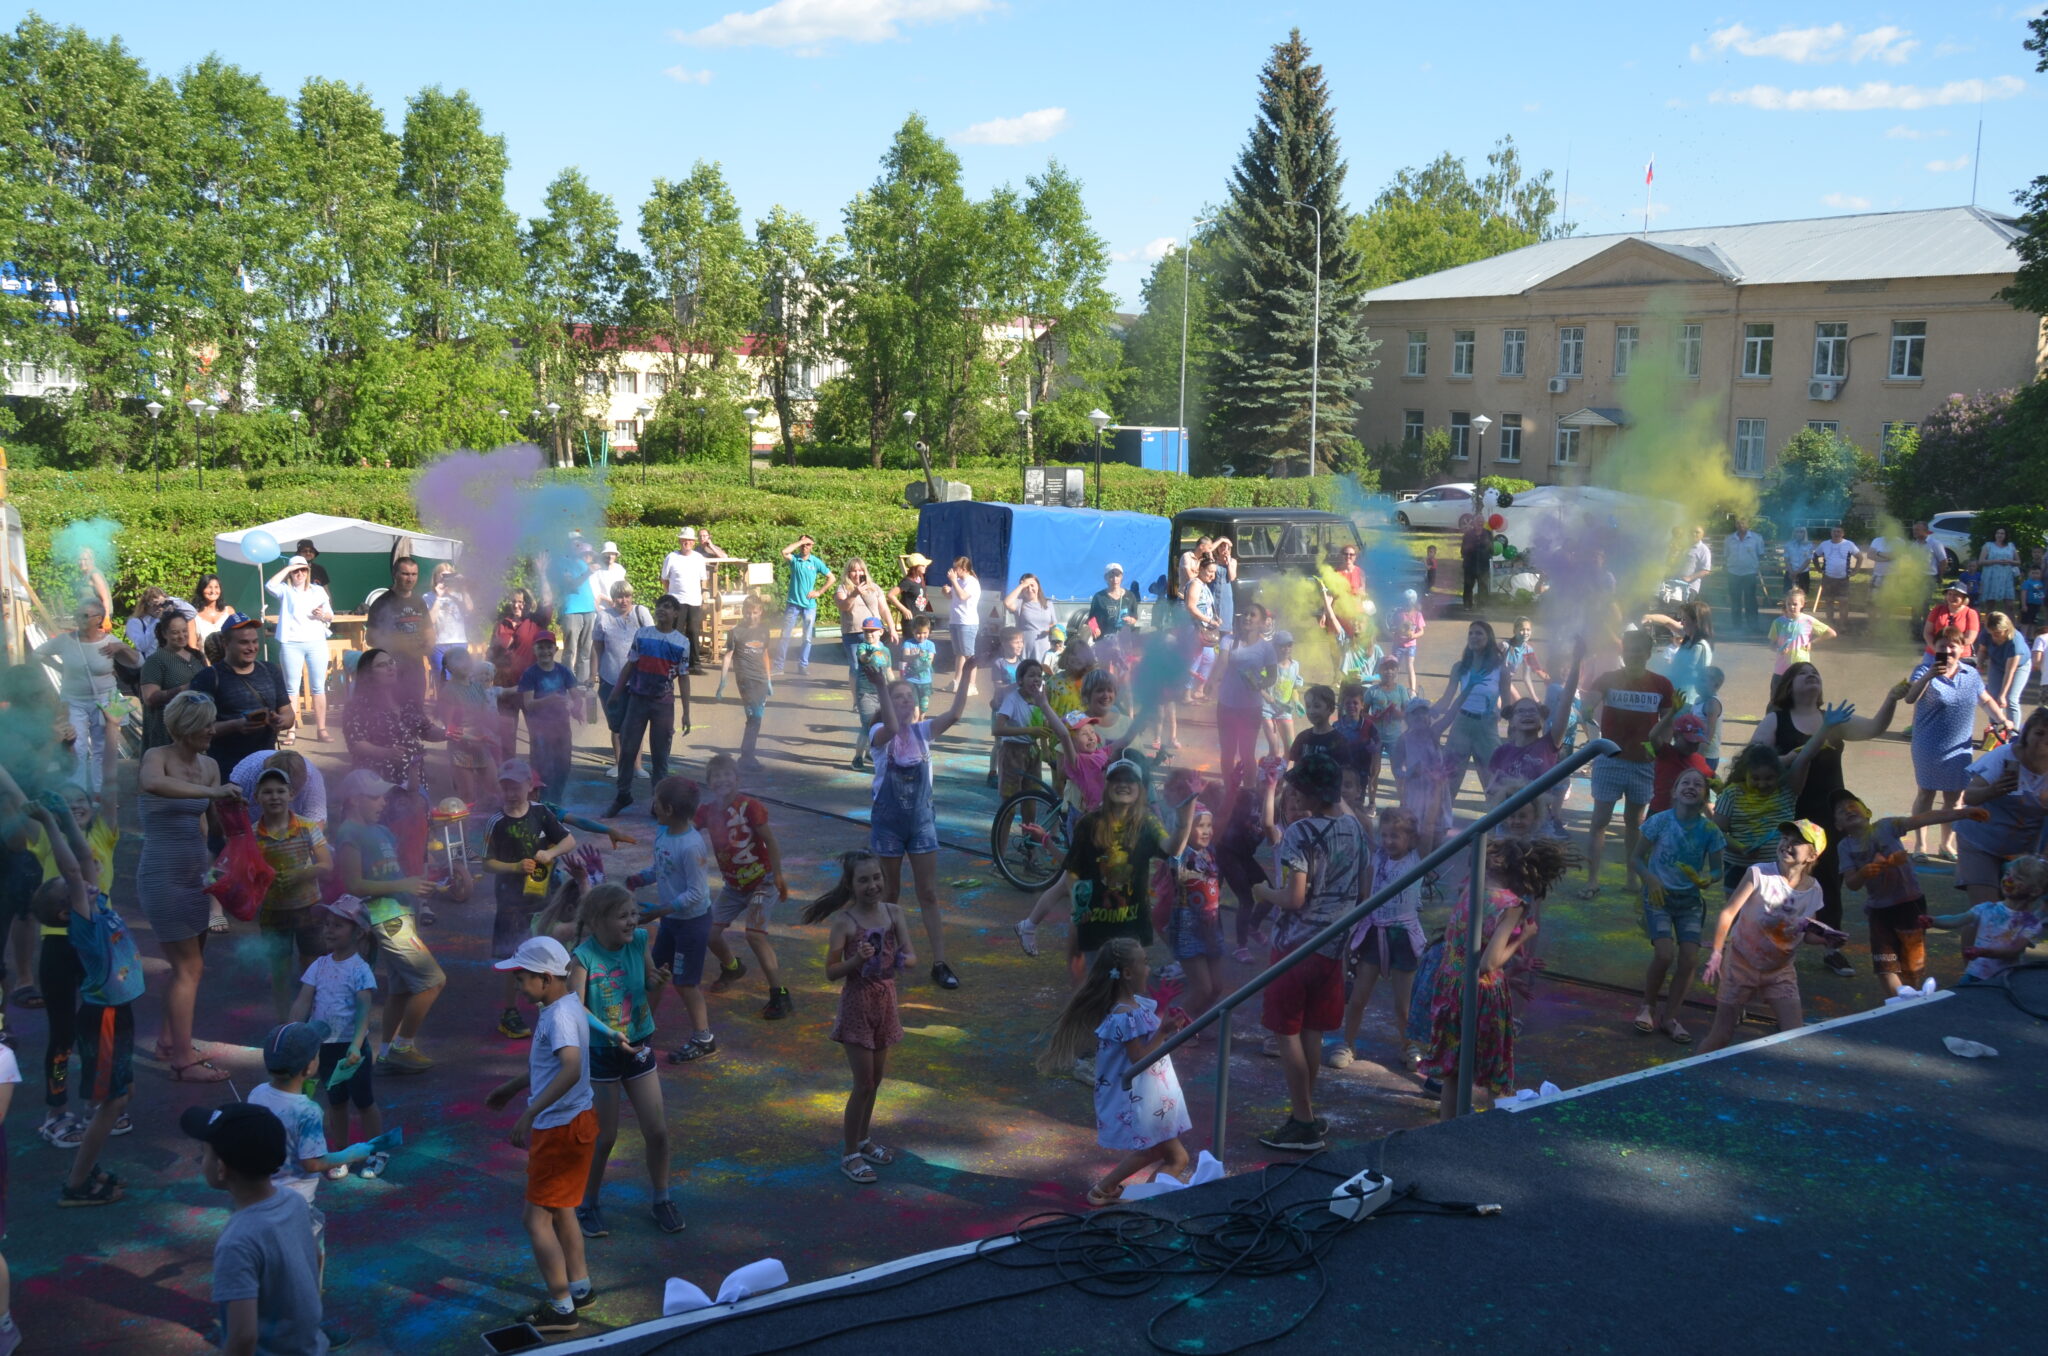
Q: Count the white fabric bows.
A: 4